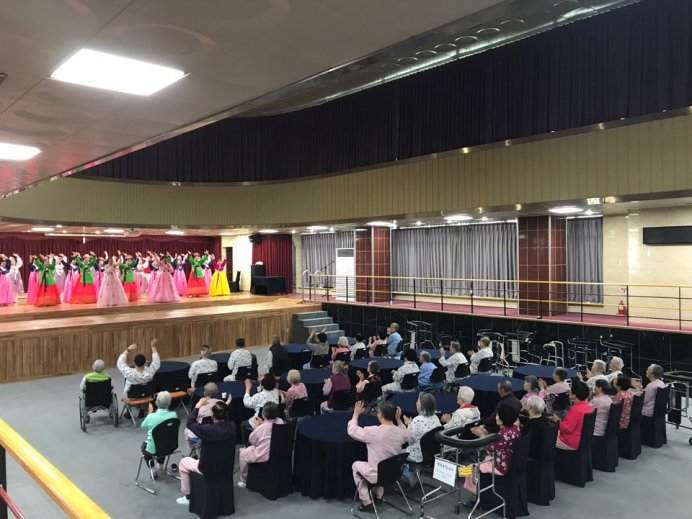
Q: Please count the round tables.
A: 12